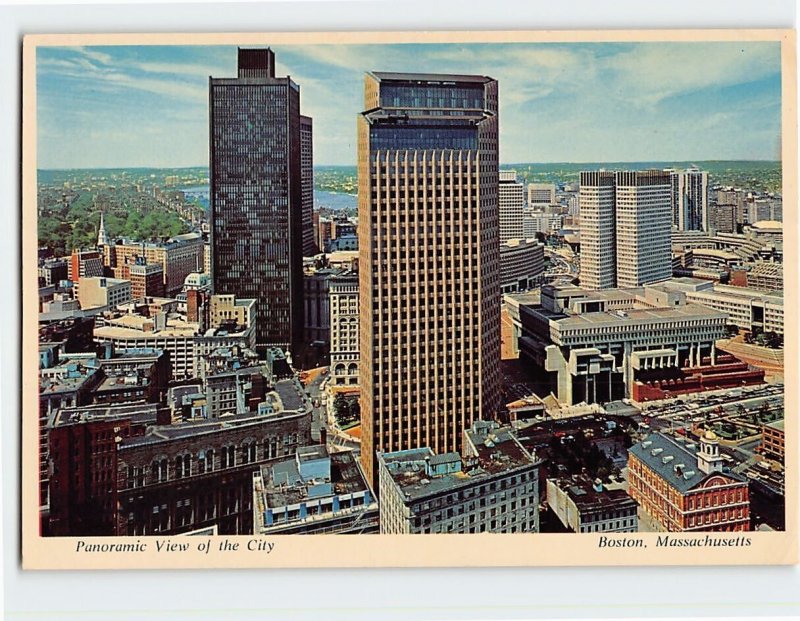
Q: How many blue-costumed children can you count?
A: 0